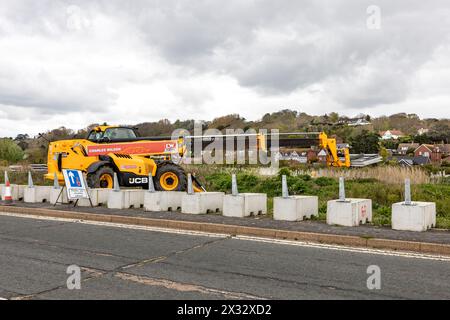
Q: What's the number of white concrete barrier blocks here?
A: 11